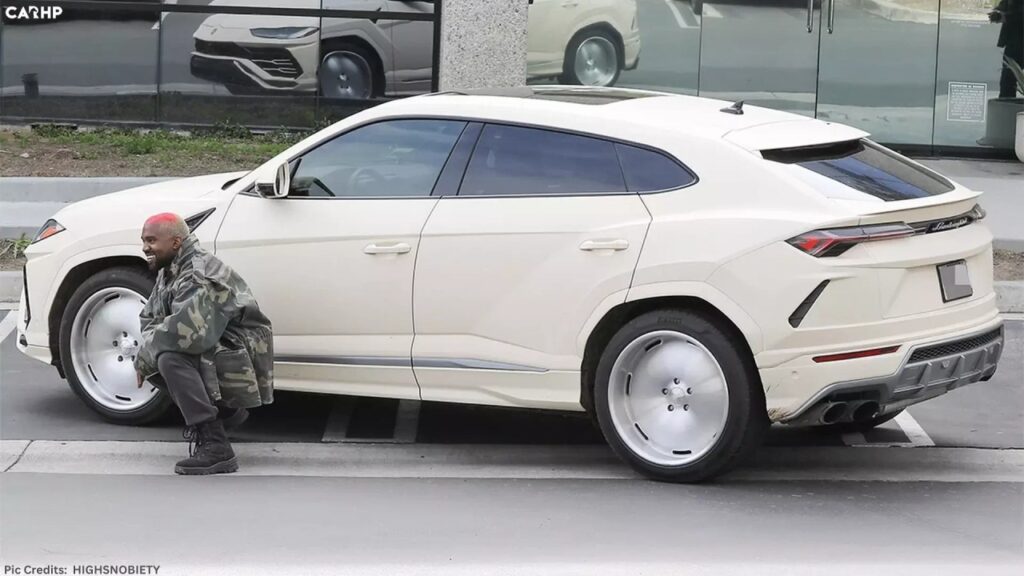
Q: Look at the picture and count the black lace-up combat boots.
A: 2